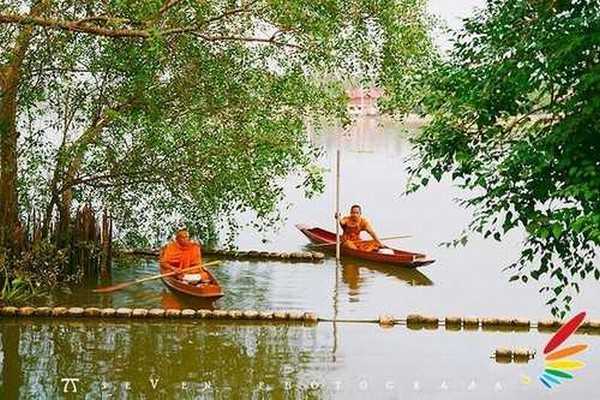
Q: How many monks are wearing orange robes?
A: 2